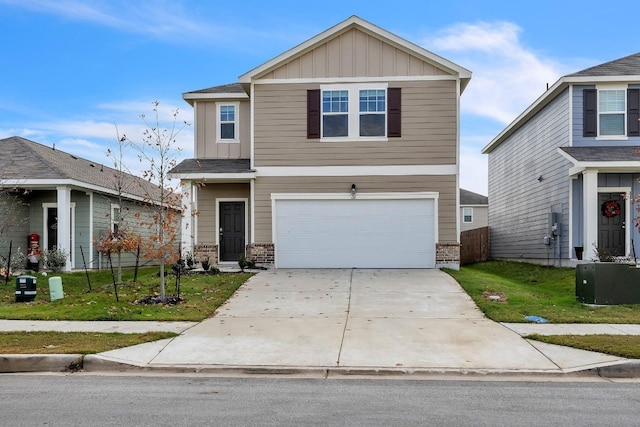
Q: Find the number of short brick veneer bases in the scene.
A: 3